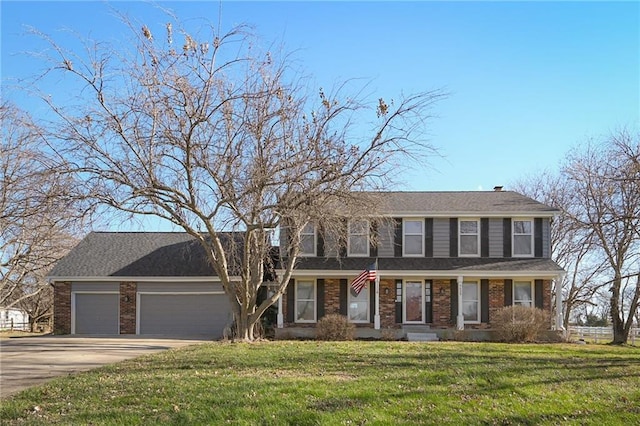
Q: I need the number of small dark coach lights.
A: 3